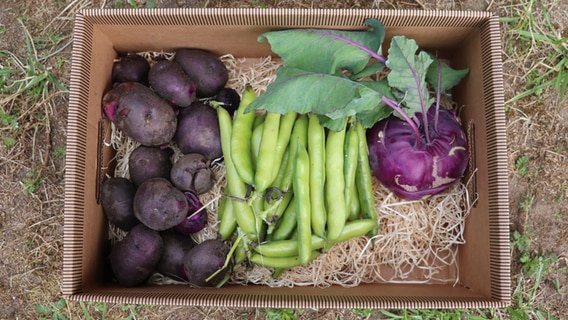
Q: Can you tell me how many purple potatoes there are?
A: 14